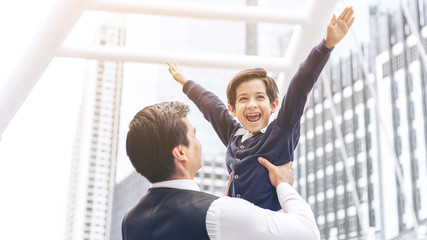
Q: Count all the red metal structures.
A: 0